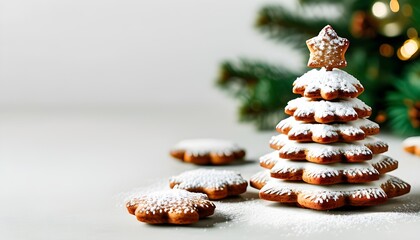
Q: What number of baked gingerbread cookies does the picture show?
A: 11